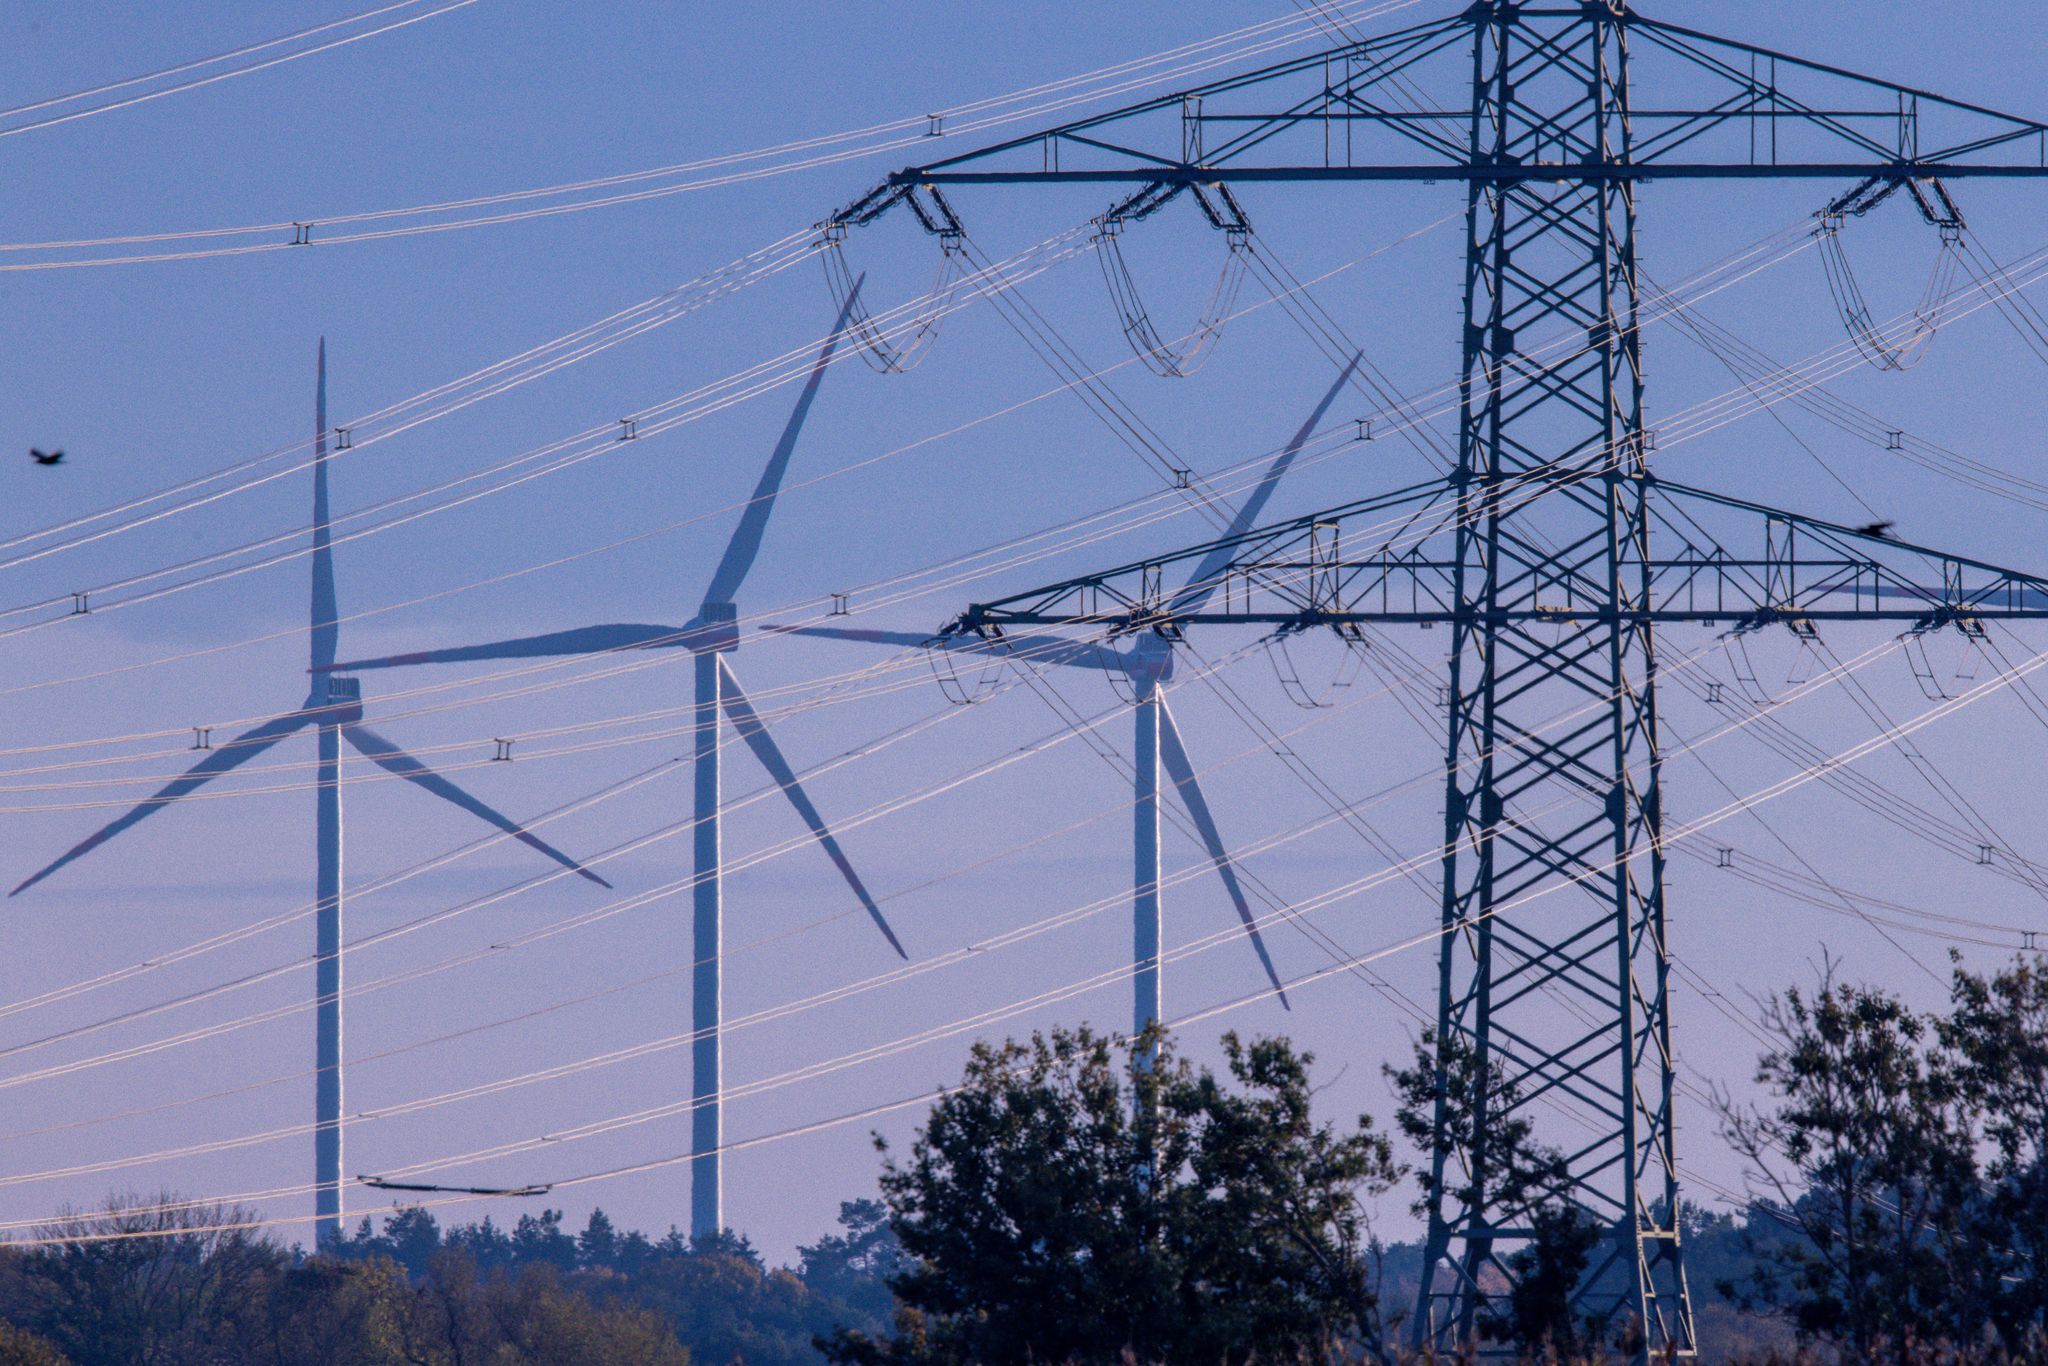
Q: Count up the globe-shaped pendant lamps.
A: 0